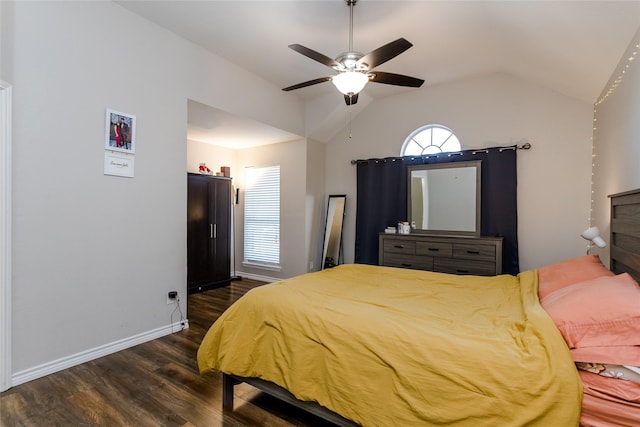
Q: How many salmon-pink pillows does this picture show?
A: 2